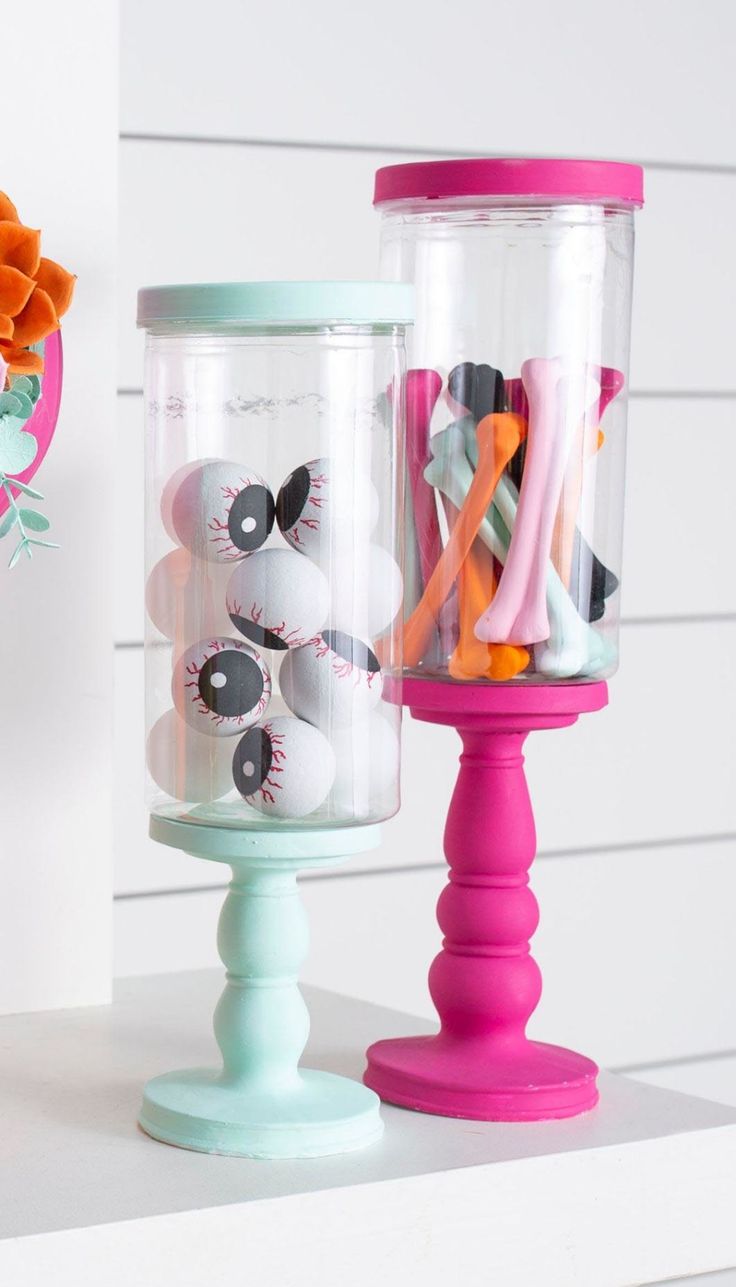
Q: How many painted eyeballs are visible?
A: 6